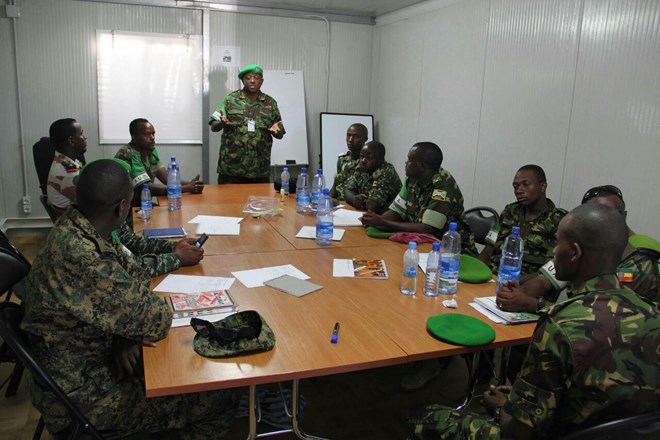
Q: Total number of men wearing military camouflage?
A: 11